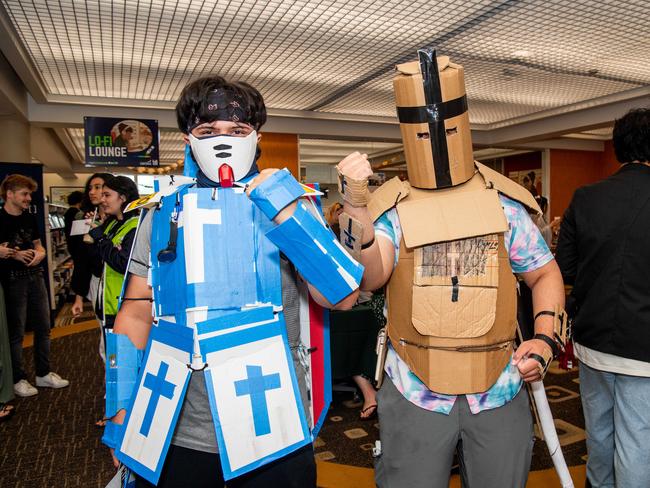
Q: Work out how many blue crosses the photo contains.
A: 2